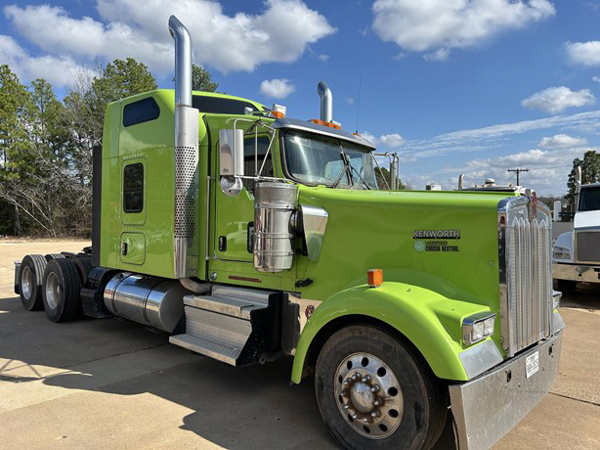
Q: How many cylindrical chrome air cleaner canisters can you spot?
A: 1